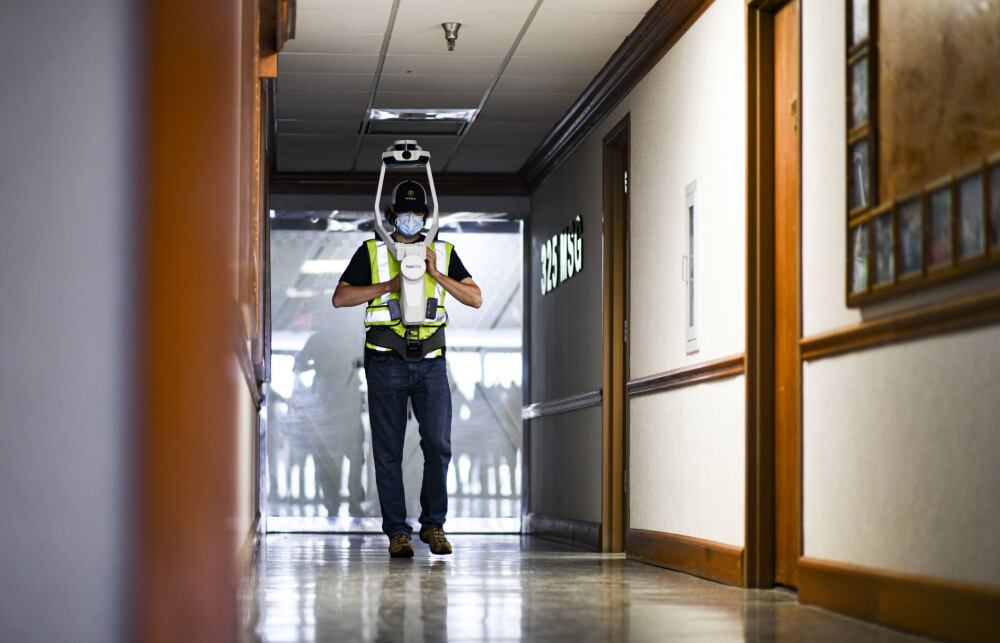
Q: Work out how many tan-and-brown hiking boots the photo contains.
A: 2